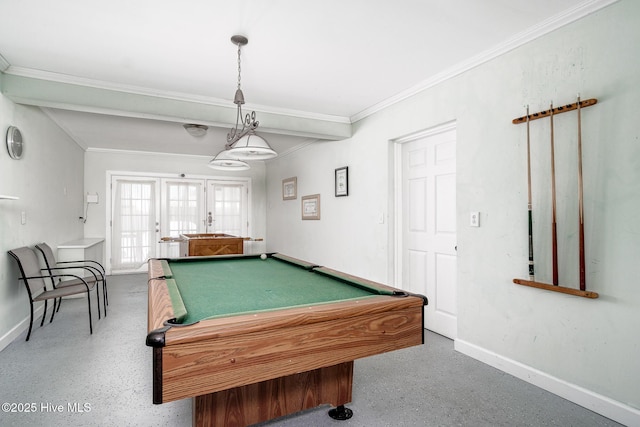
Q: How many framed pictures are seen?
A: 3